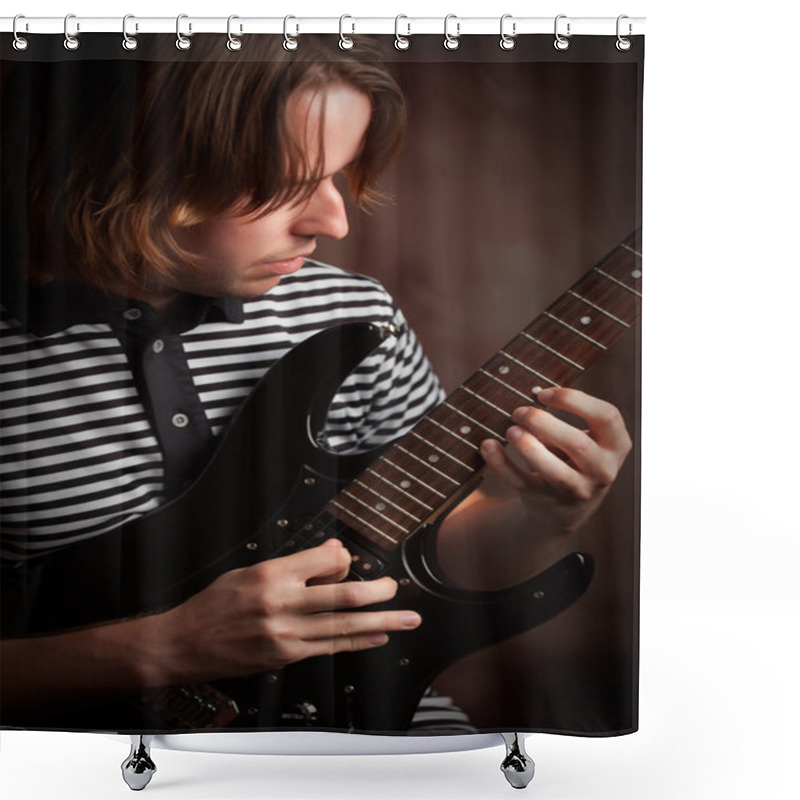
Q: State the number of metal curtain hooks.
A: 12